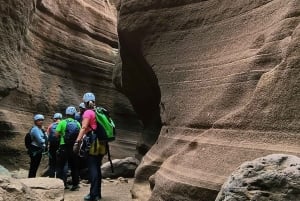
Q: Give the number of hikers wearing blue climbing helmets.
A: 5